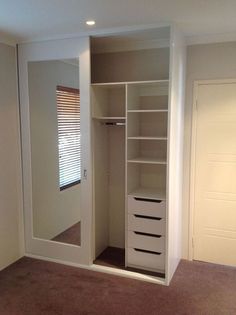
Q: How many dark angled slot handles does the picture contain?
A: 4